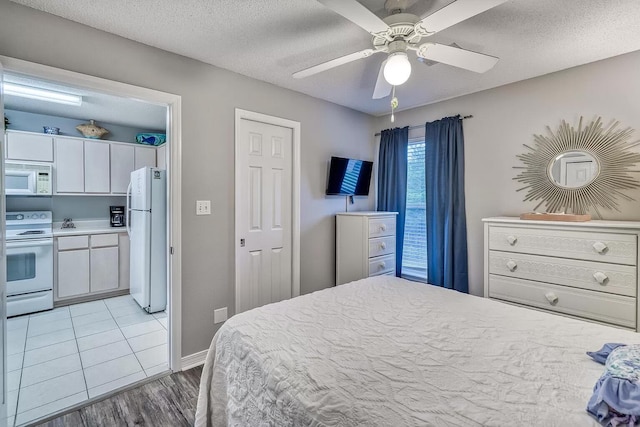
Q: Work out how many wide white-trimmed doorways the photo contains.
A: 1